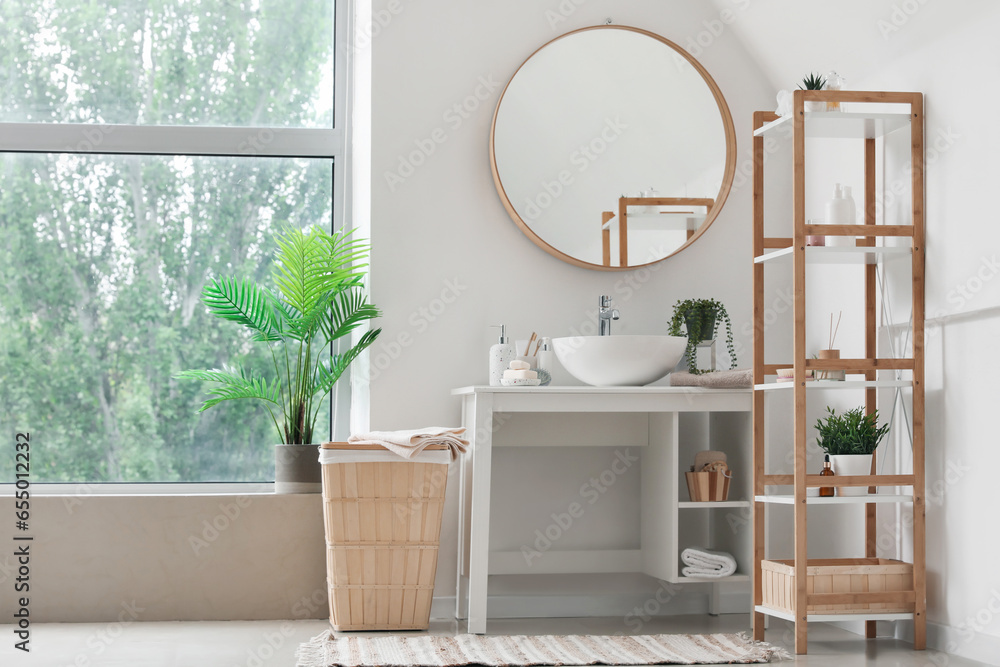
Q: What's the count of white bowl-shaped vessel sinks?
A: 1